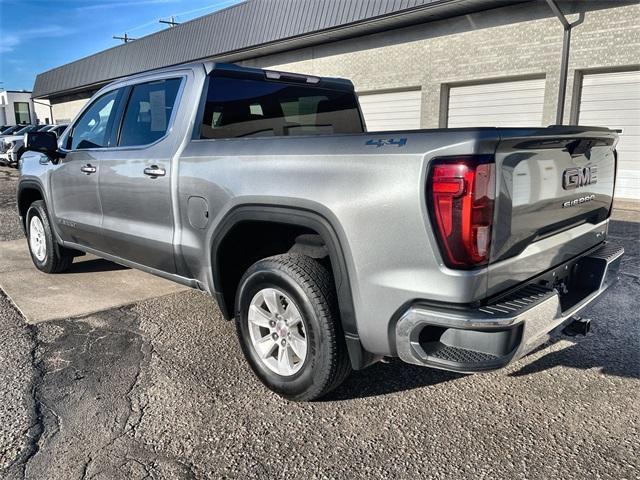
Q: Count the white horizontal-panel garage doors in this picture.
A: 3